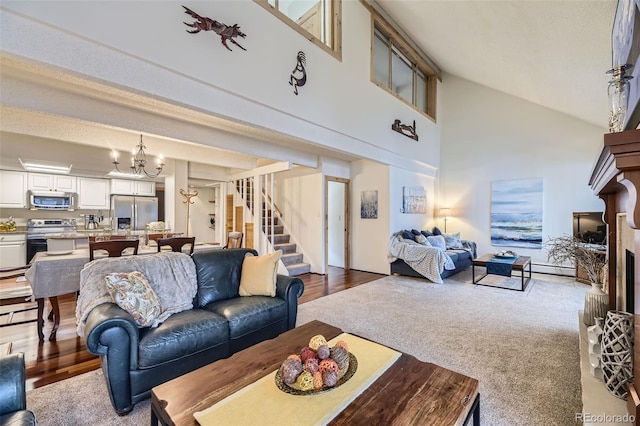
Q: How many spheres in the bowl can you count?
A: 12